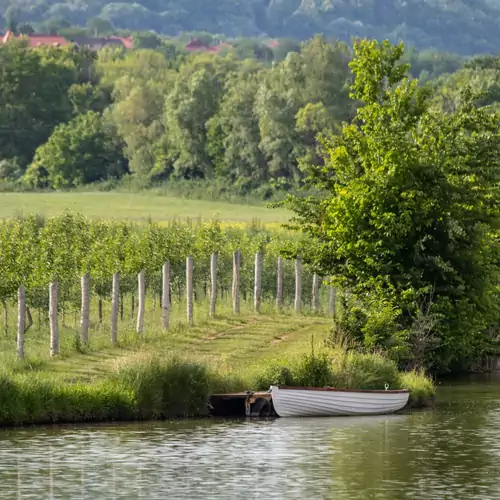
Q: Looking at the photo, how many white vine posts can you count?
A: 14